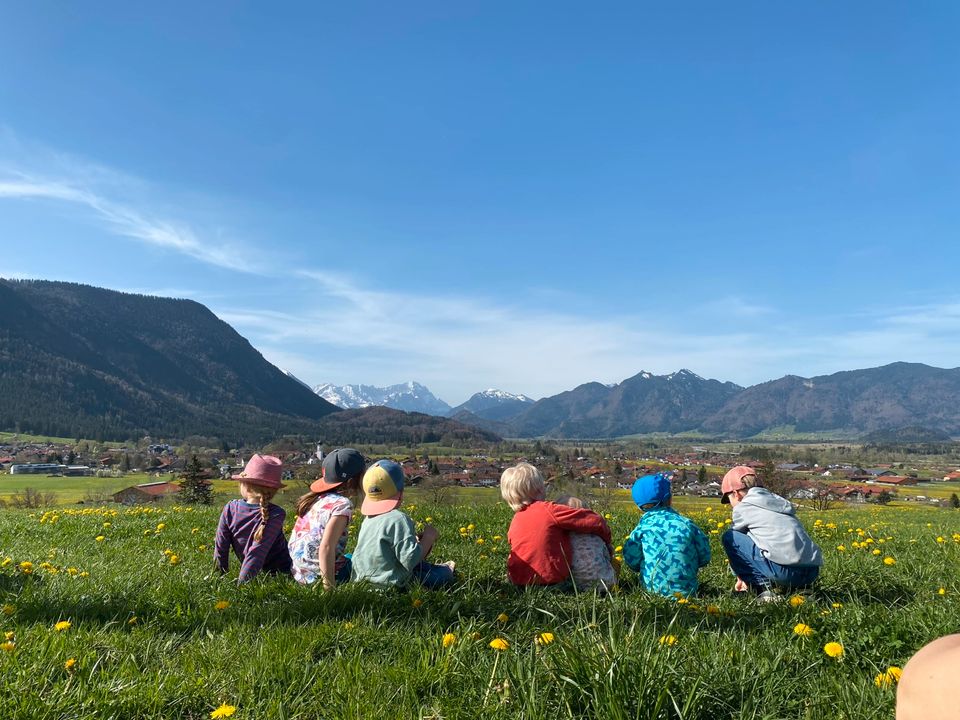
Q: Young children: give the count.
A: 7